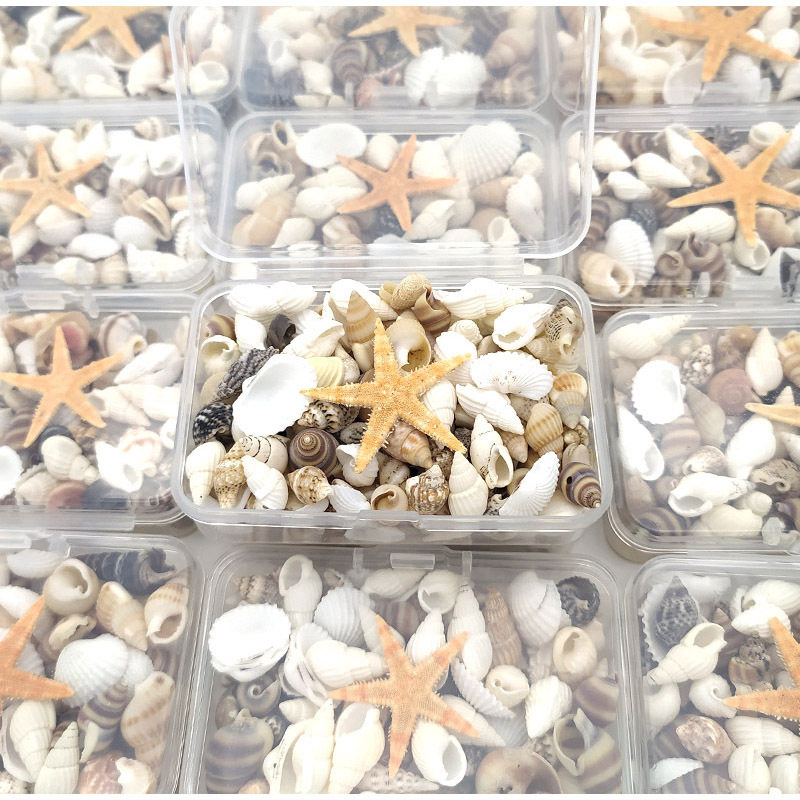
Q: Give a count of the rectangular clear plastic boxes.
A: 12